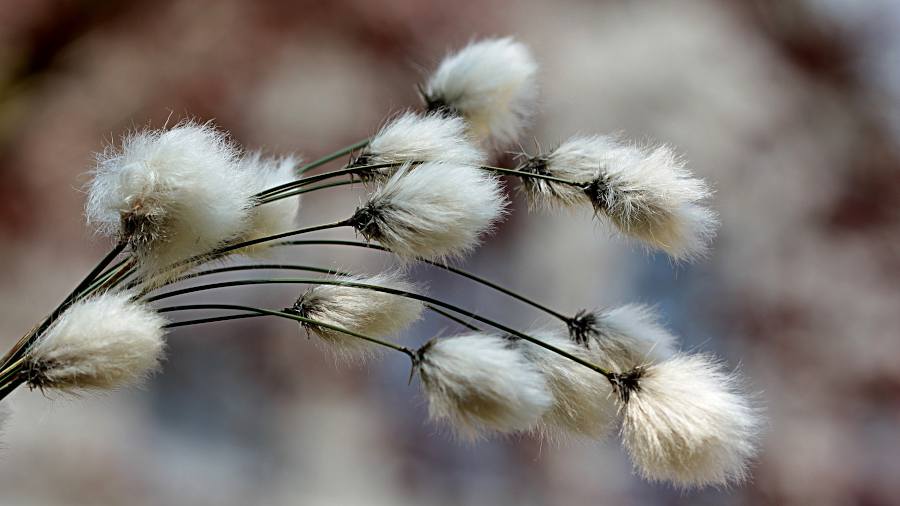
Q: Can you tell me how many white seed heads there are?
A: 13